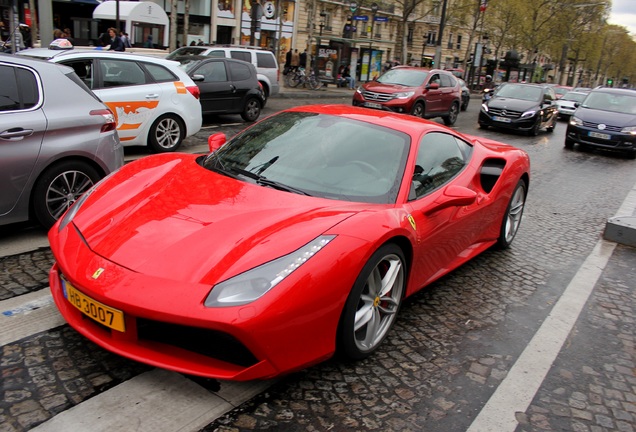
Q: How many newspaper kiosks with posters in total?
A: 1